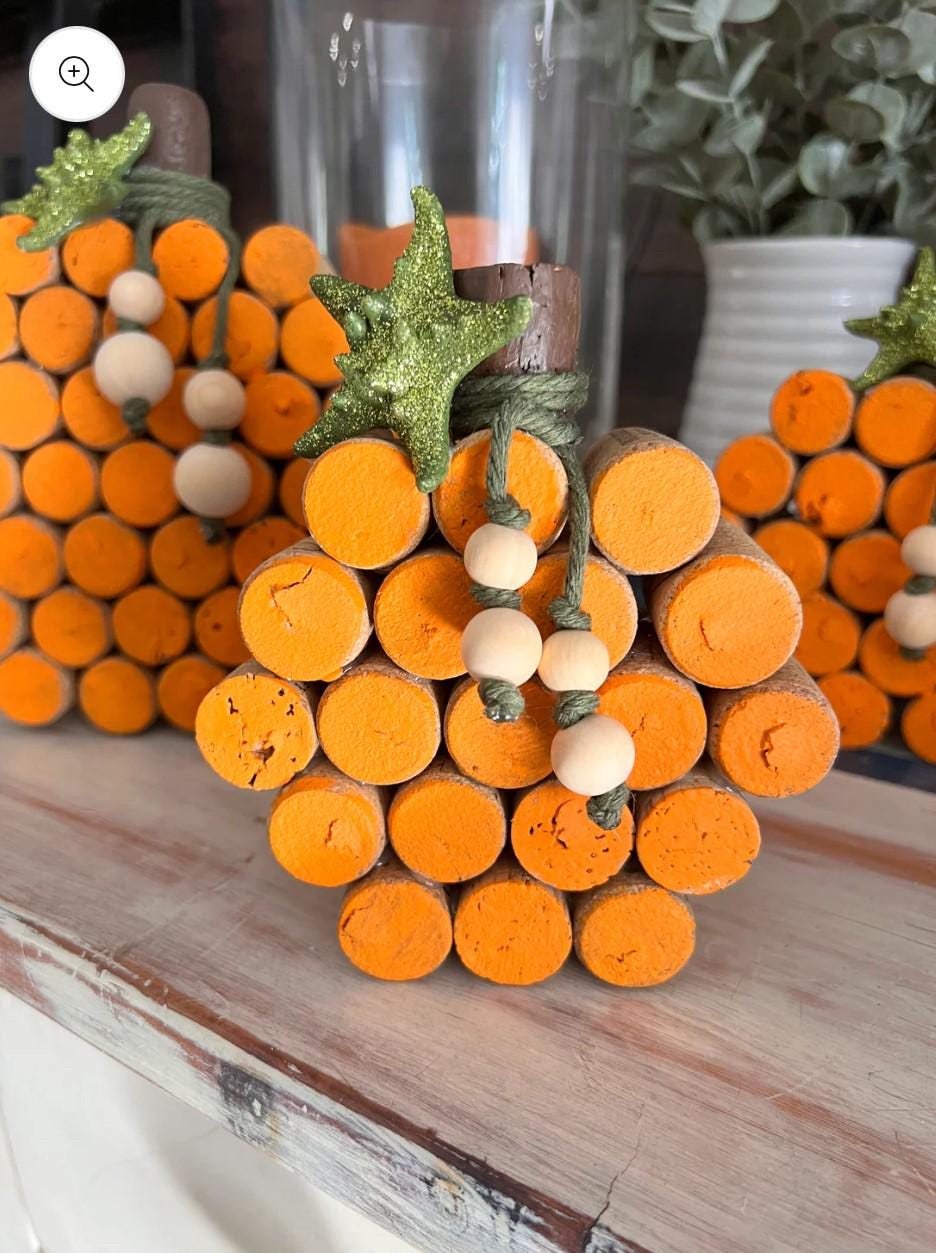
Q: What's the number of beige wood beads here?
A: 10